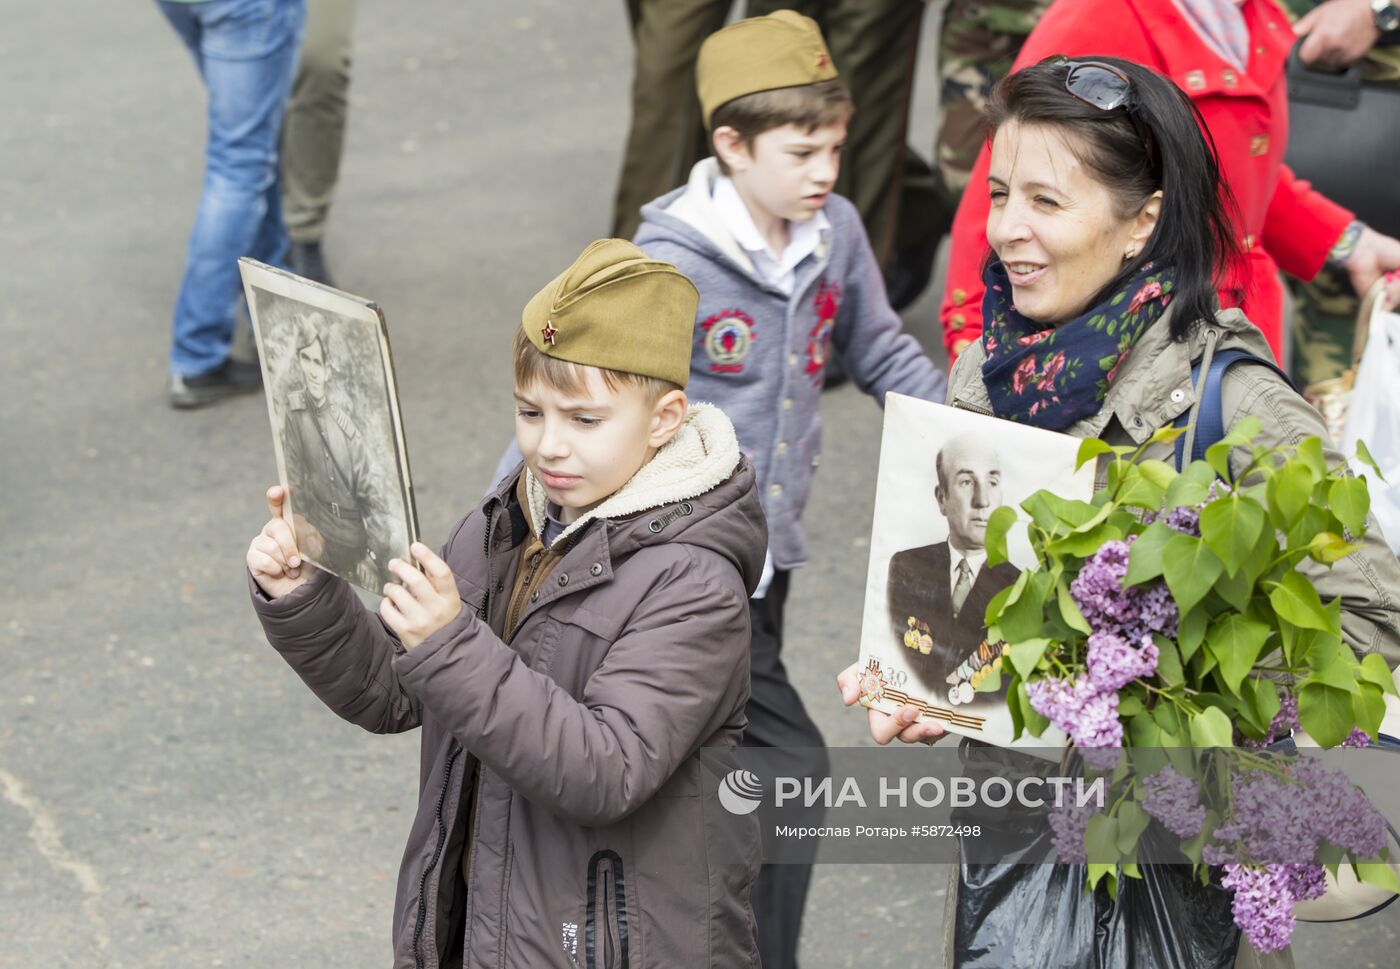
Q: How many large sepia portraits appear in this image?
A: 2